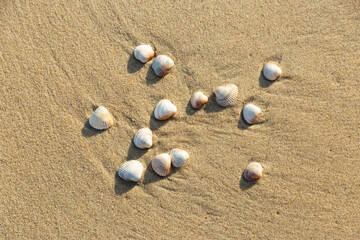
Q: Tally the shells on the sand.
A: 13